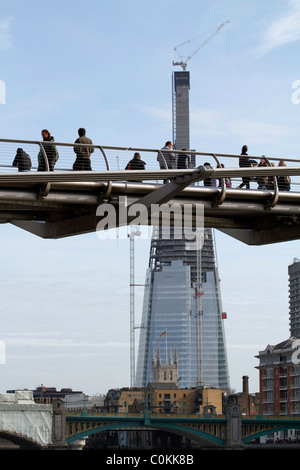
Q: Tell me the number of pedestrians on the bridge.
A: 12